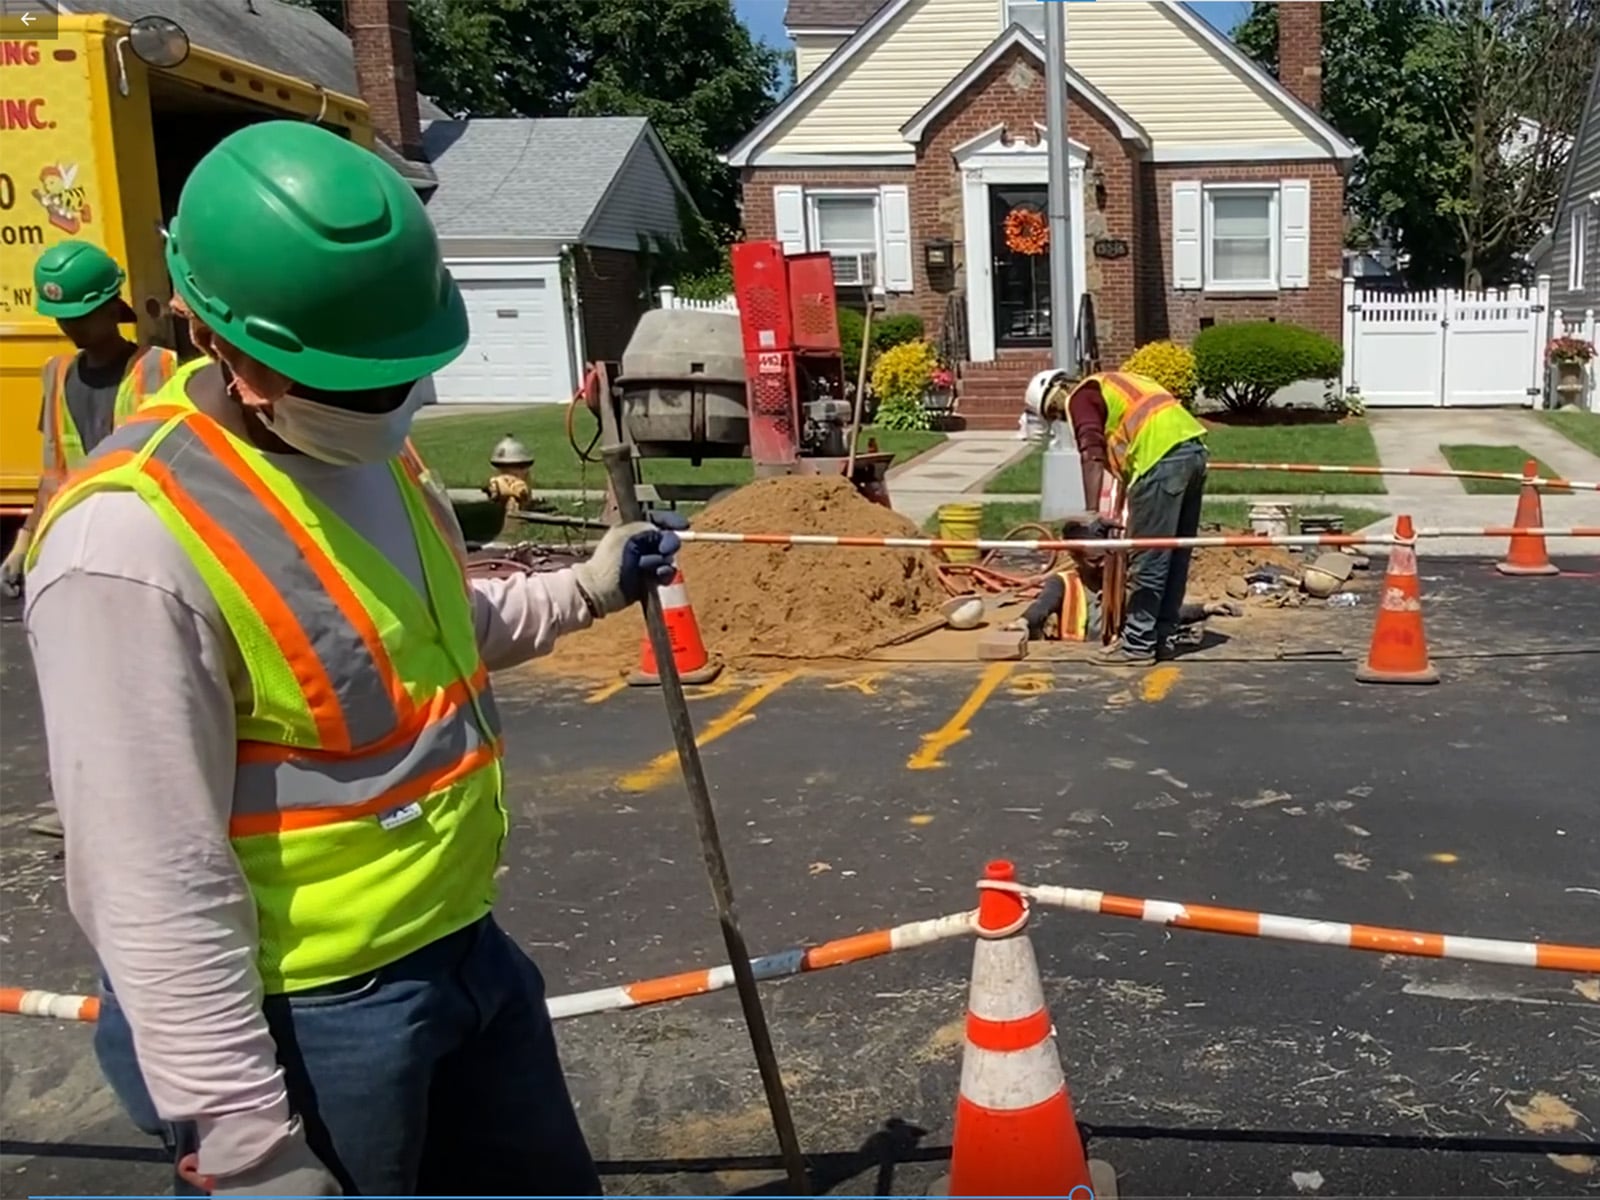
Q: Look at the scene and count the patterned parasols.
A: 0